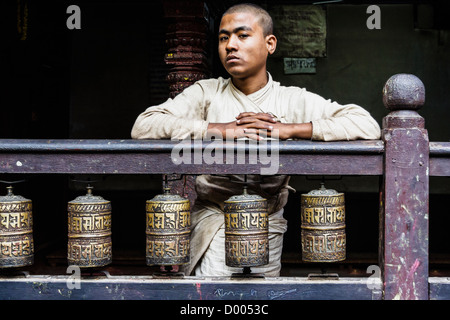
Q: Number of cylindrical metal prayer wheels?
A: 5